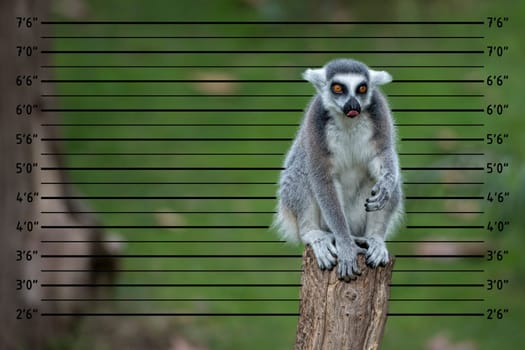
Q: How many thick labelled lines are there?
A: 11